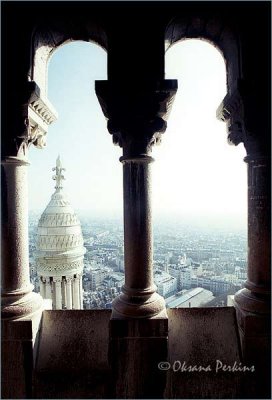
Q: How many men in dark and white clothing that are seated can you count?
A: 0